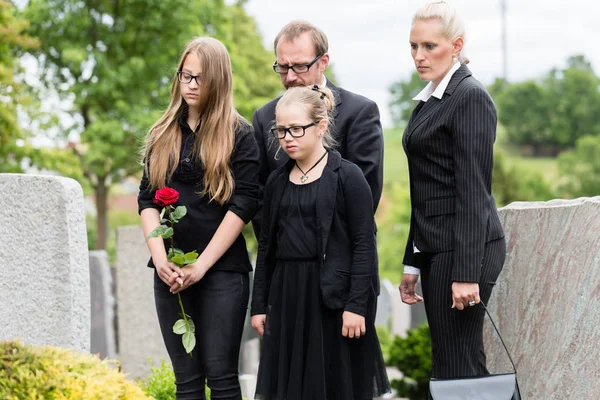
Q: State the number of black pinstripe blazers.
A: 1